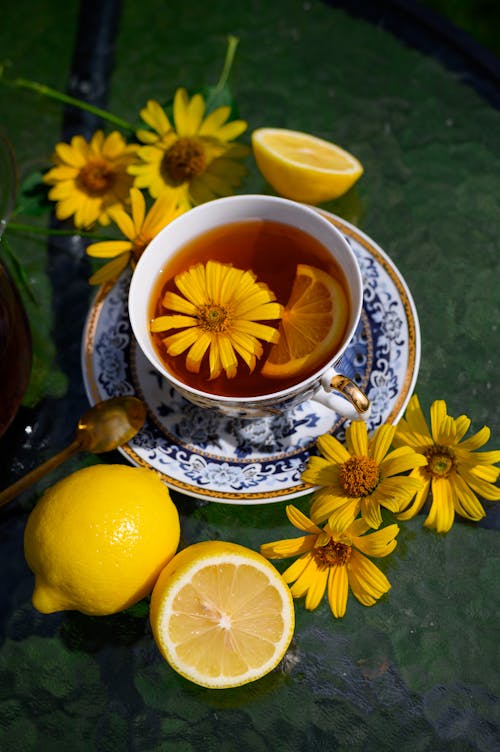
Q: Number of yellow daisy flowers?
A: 7